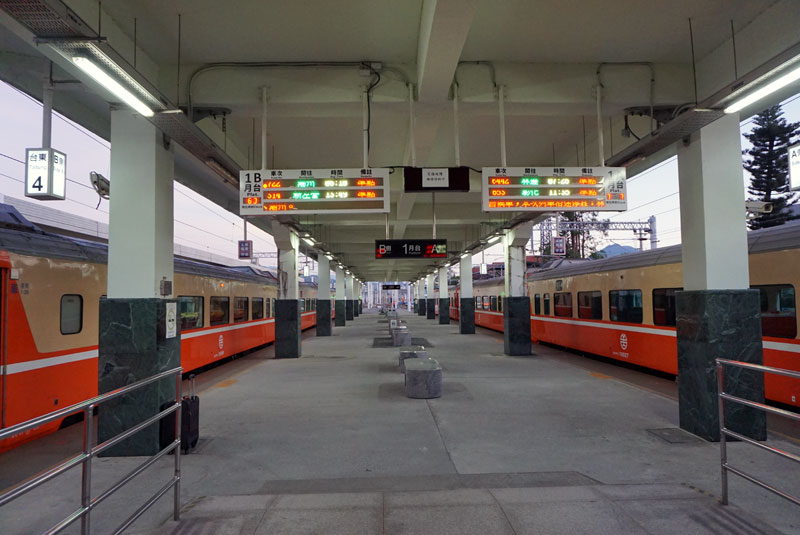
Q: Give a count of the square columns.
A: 14